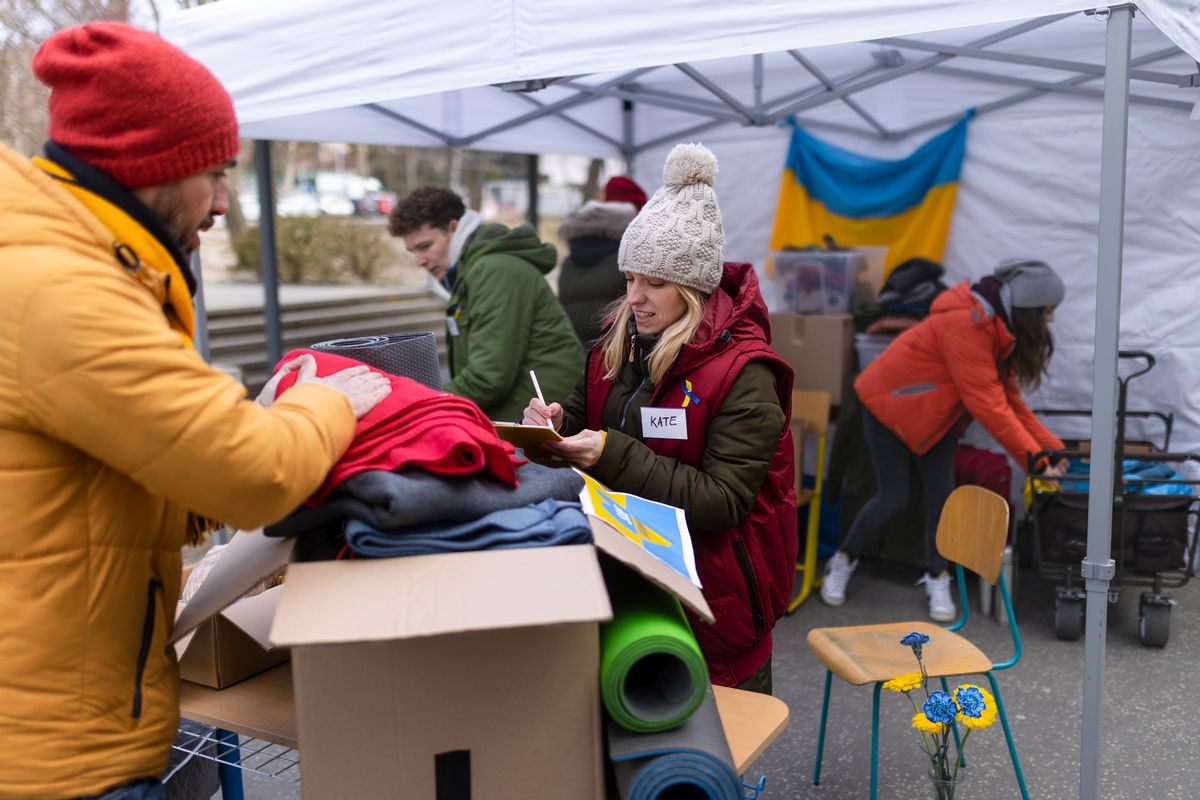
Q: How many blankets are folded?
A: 3